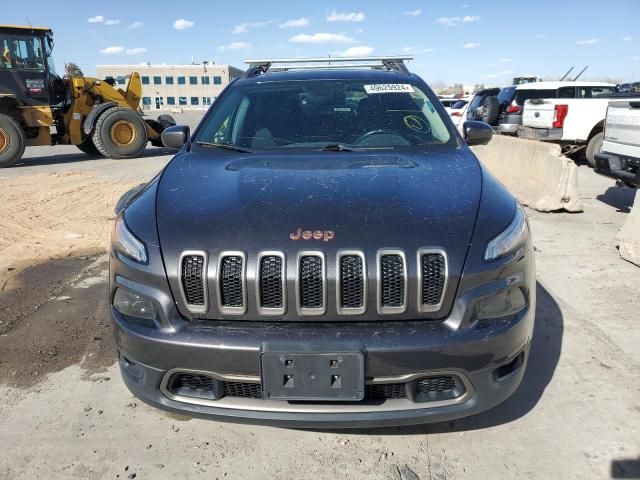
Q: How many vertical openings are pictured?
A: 7